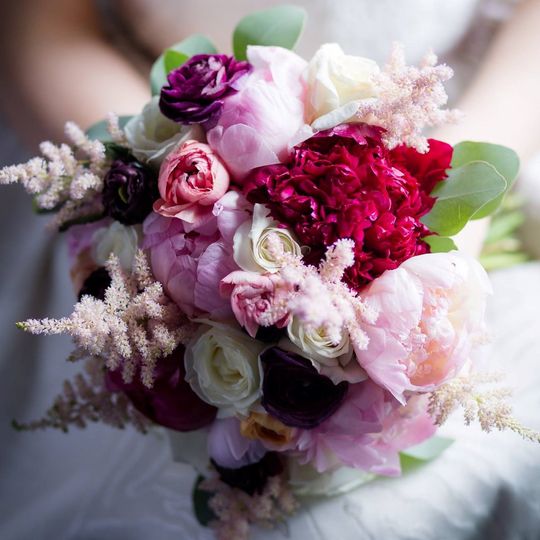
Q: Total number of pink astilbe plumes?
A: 7